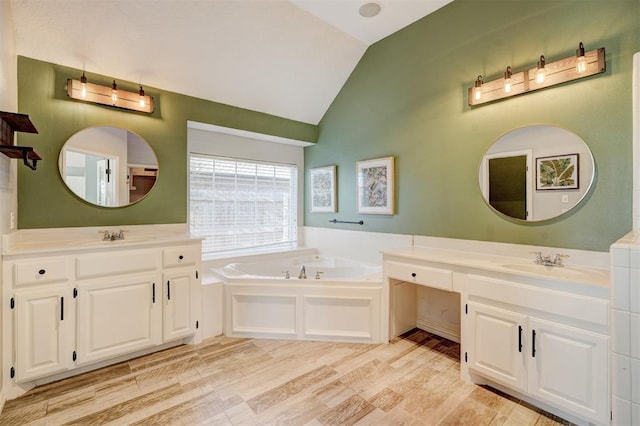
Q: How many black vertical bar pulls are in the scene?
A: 5